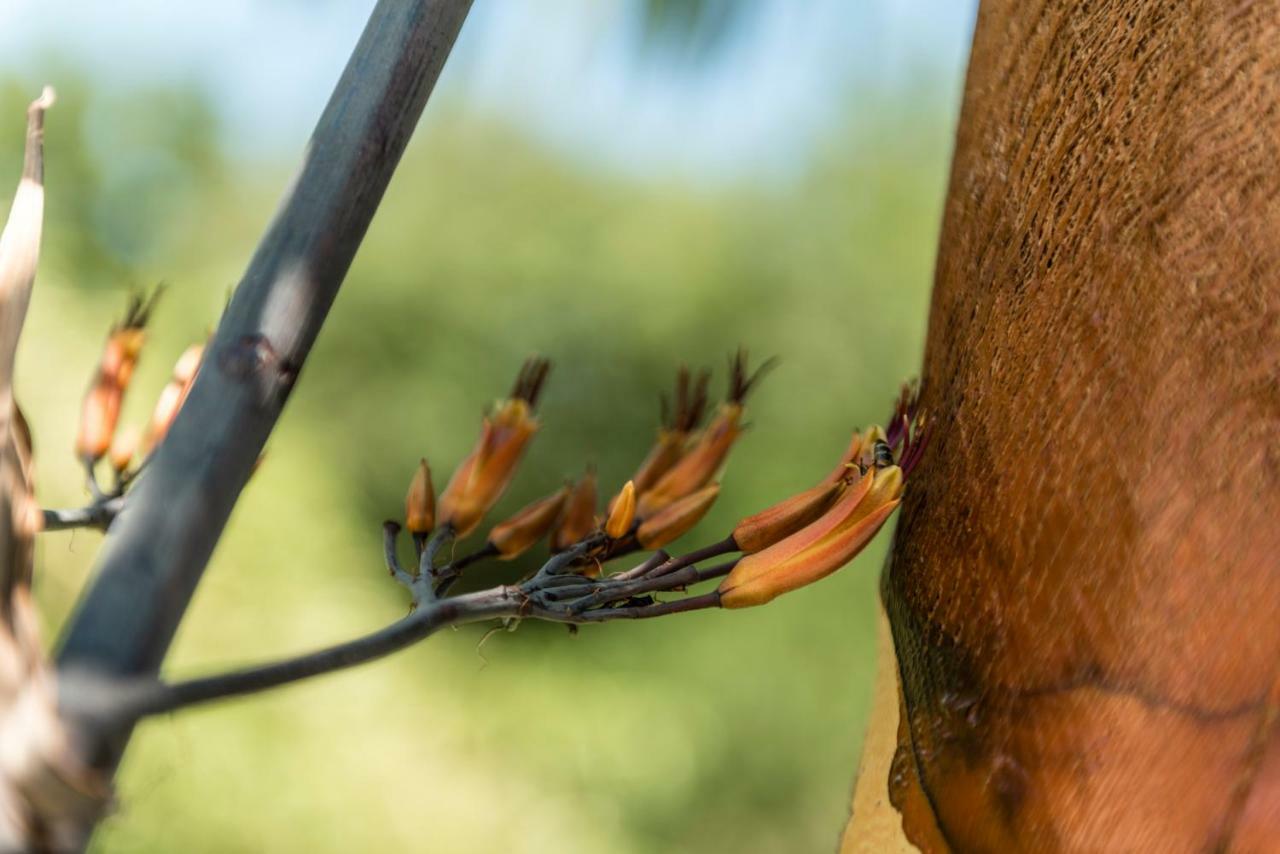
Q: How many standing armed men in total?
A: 0